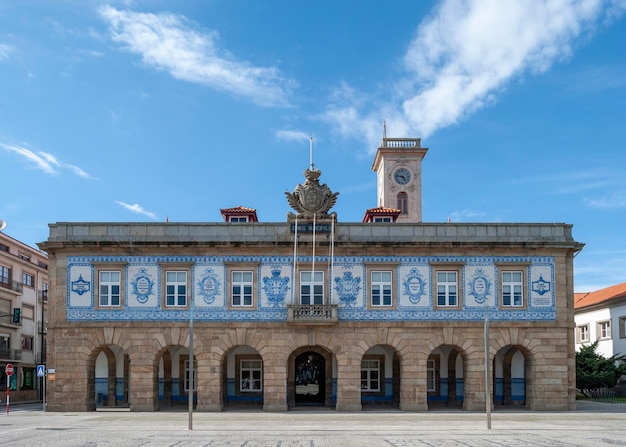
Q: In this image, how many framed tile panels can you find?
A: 8